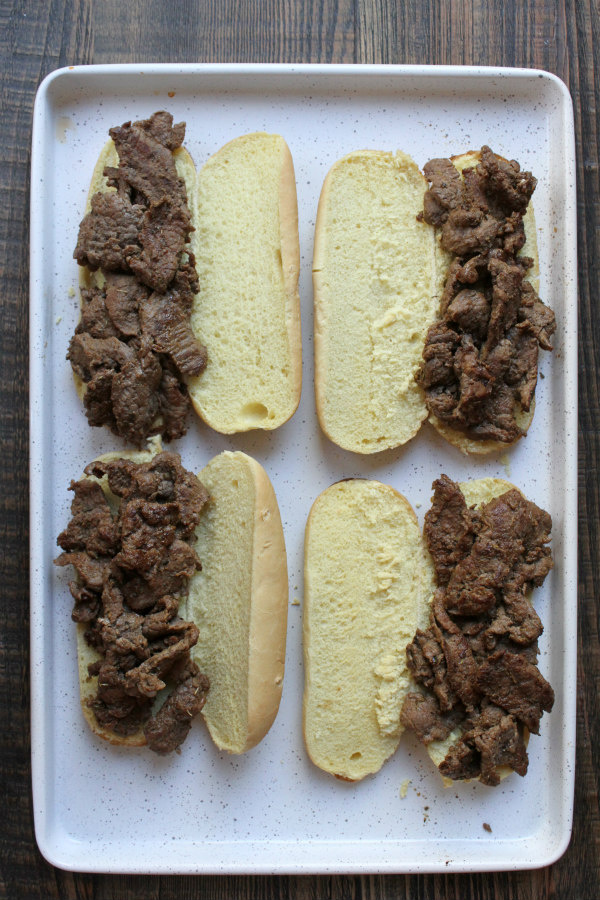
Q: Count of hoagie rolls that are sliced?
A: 4